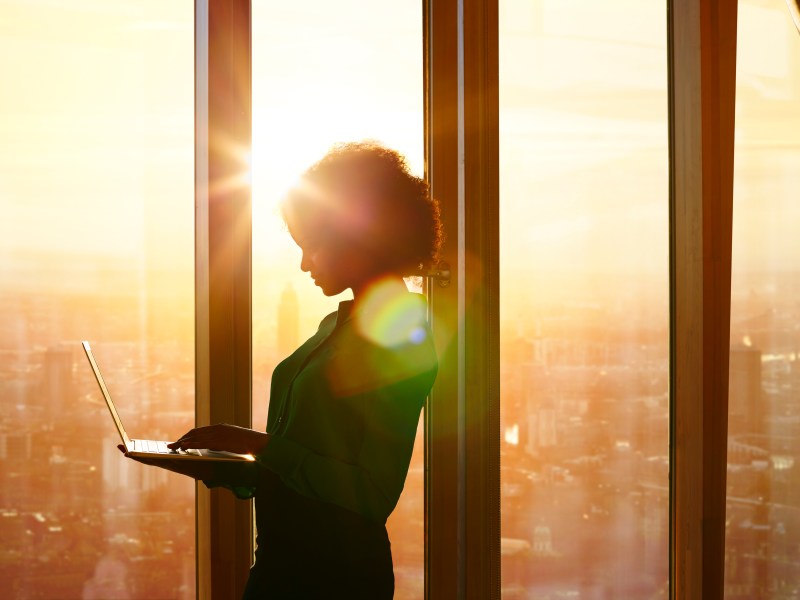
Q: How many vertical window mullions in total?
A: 3